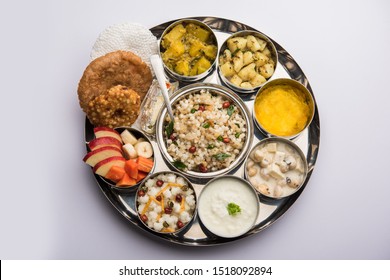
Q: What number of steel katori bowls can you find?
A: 8